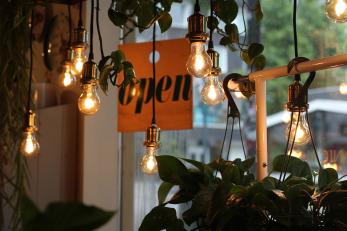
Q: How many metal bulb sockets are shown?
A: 8